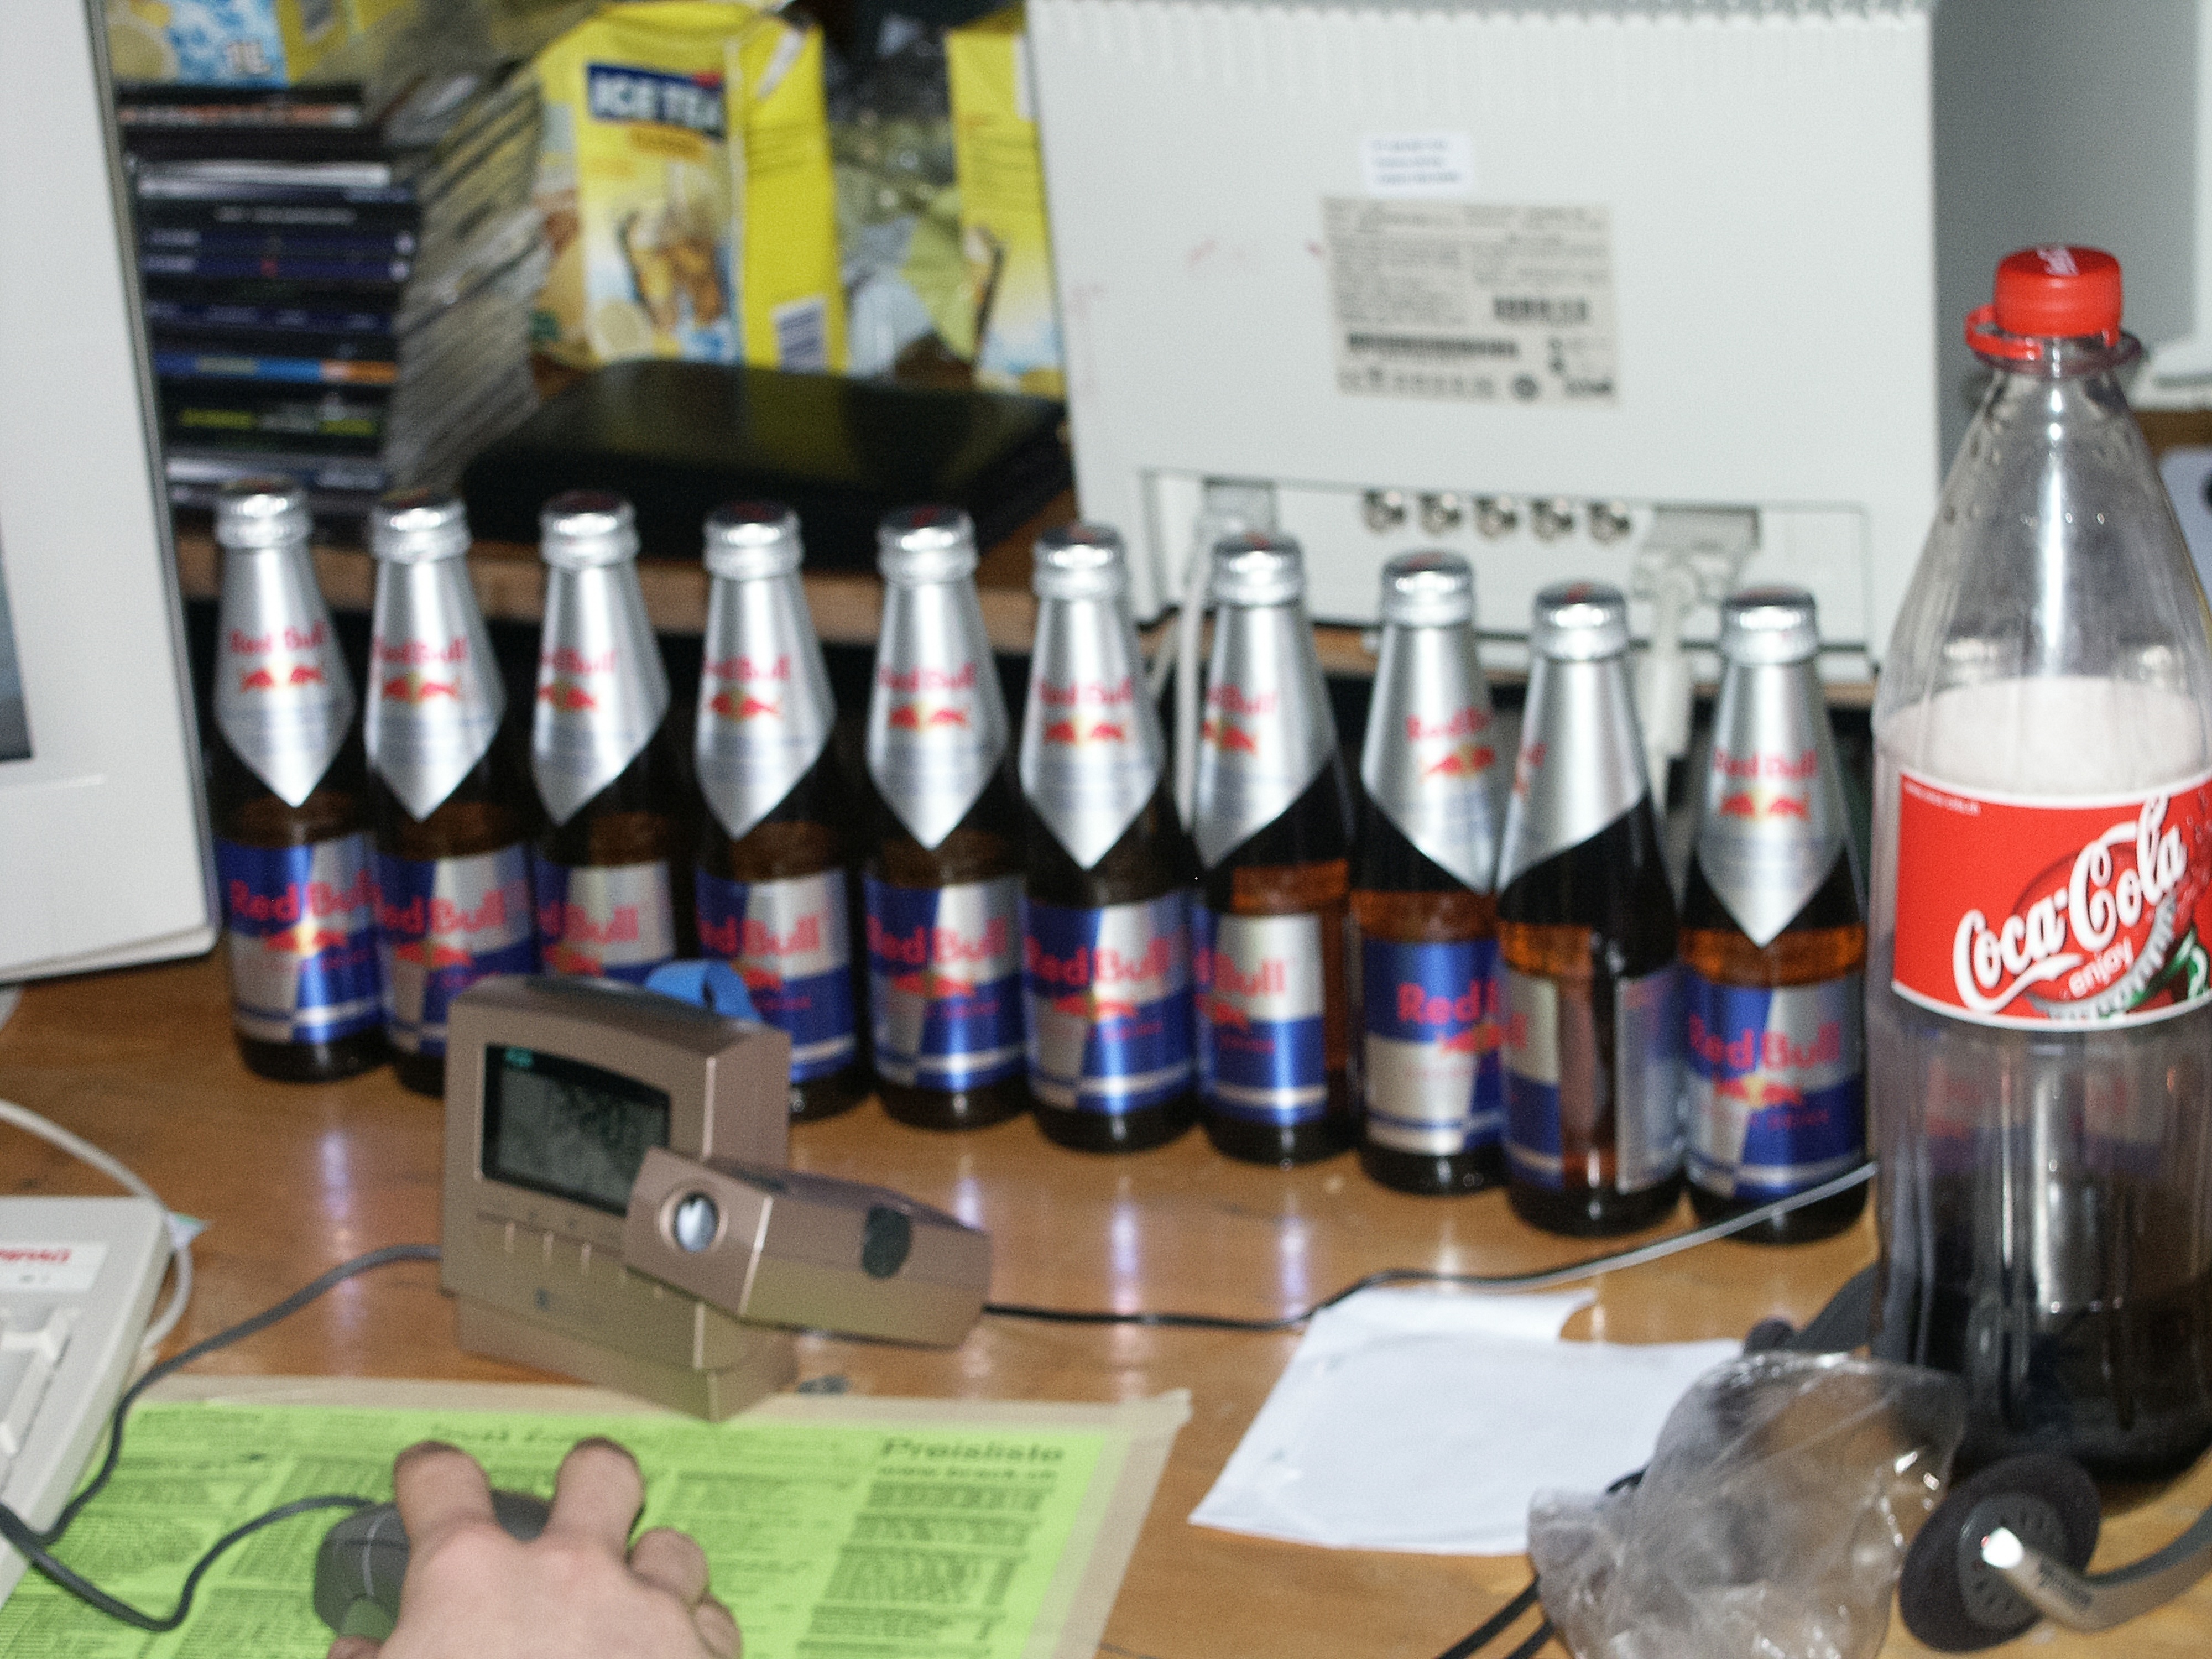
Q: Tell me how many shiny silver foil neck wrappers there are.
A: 10